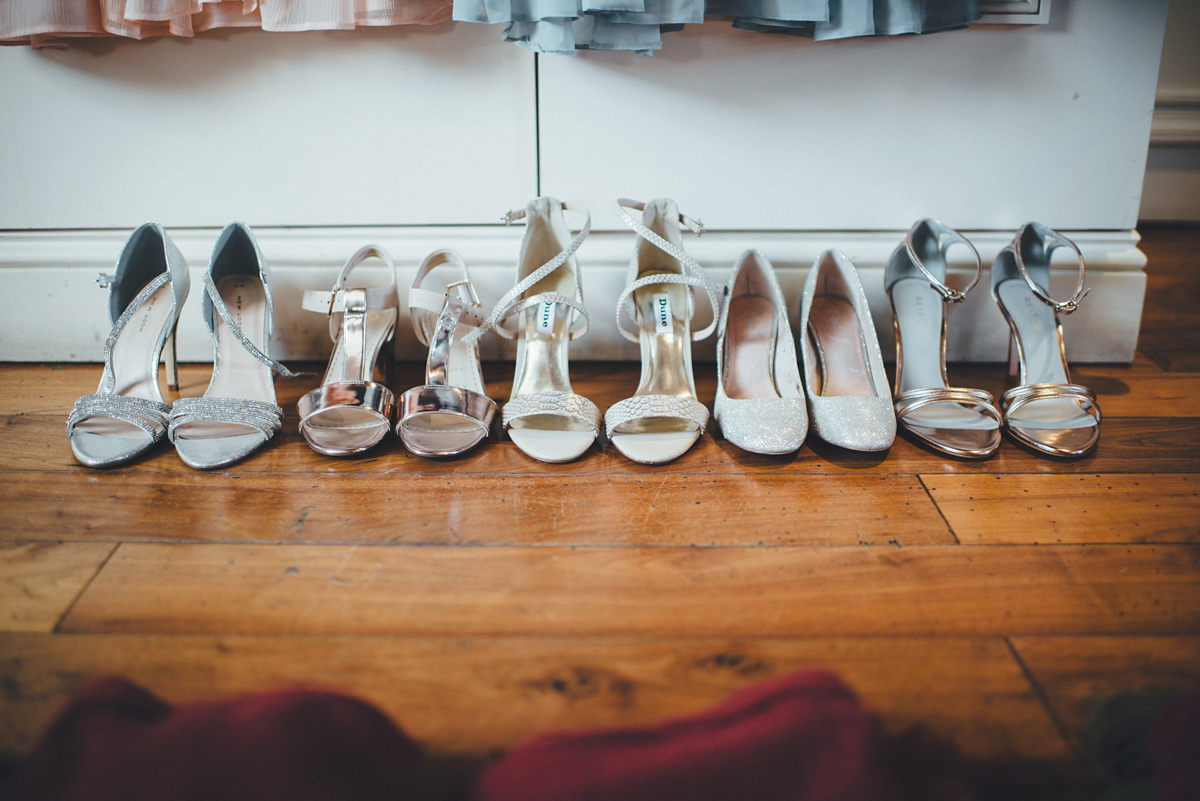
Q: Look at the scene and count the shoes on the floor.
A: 10